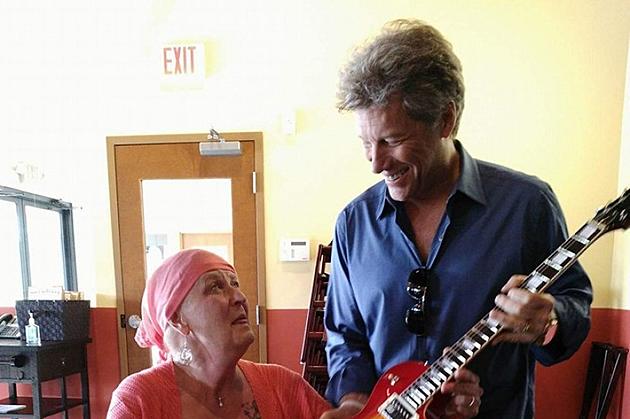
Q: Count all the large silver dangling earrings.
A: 1